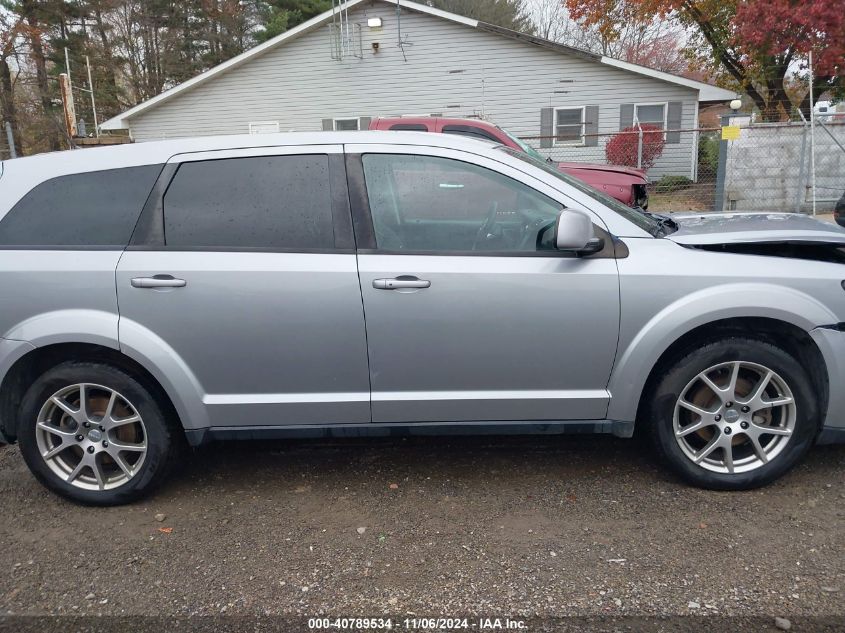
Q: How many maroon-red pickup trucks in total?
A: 1